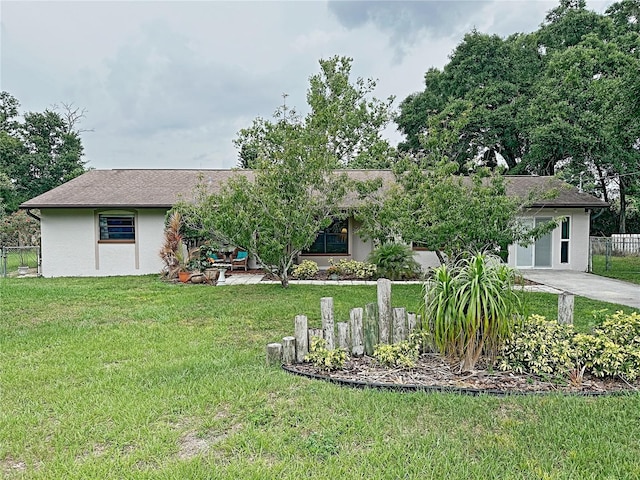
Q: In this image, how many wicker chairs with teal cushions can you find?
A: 2